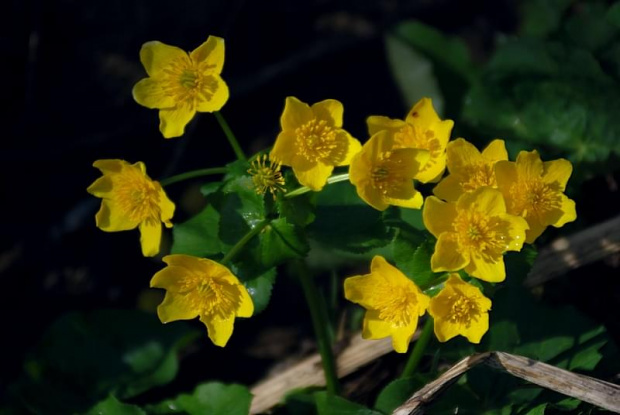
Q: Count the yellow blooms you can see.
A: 11